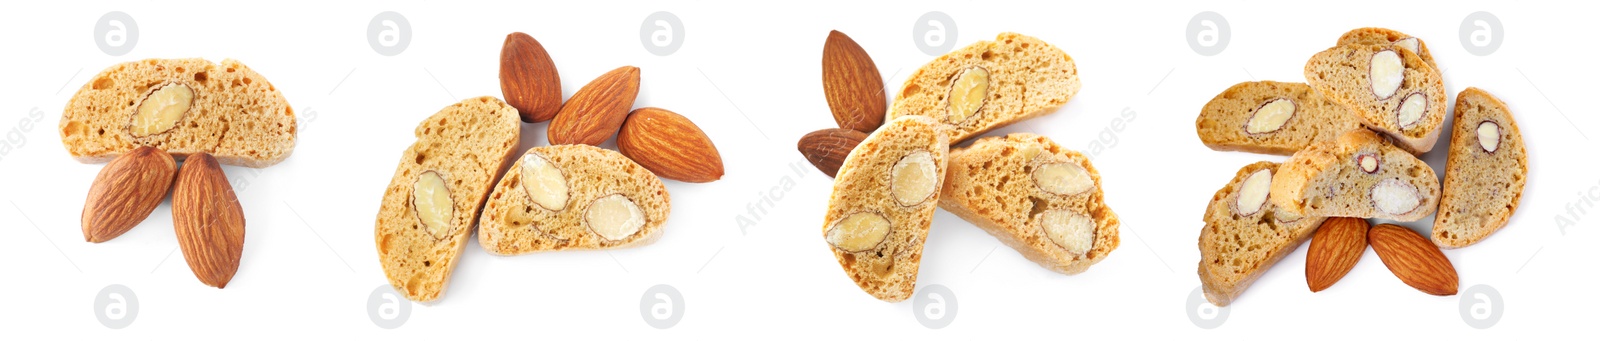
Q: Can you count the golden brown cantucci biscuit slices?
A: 12